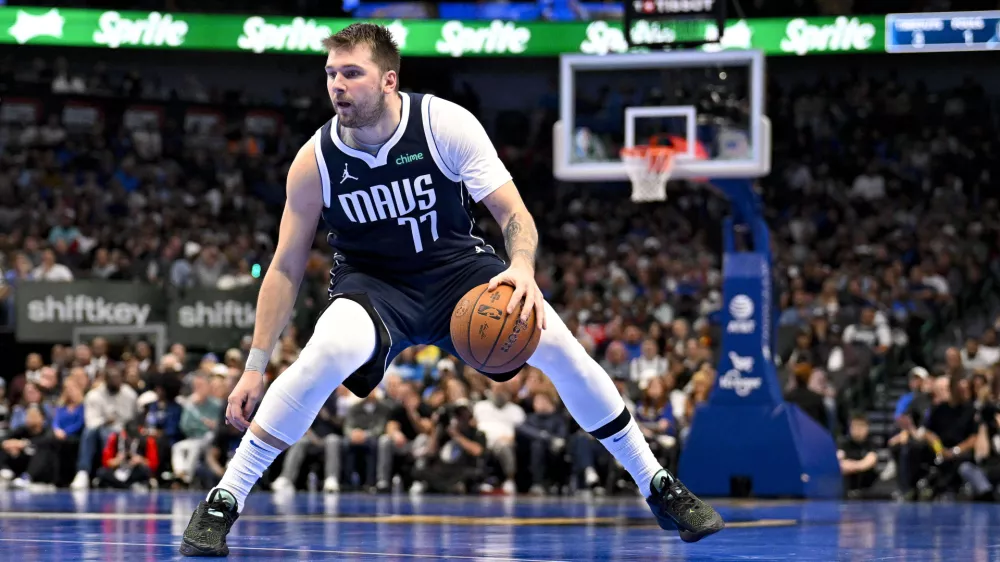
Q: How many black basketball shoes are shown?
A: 2